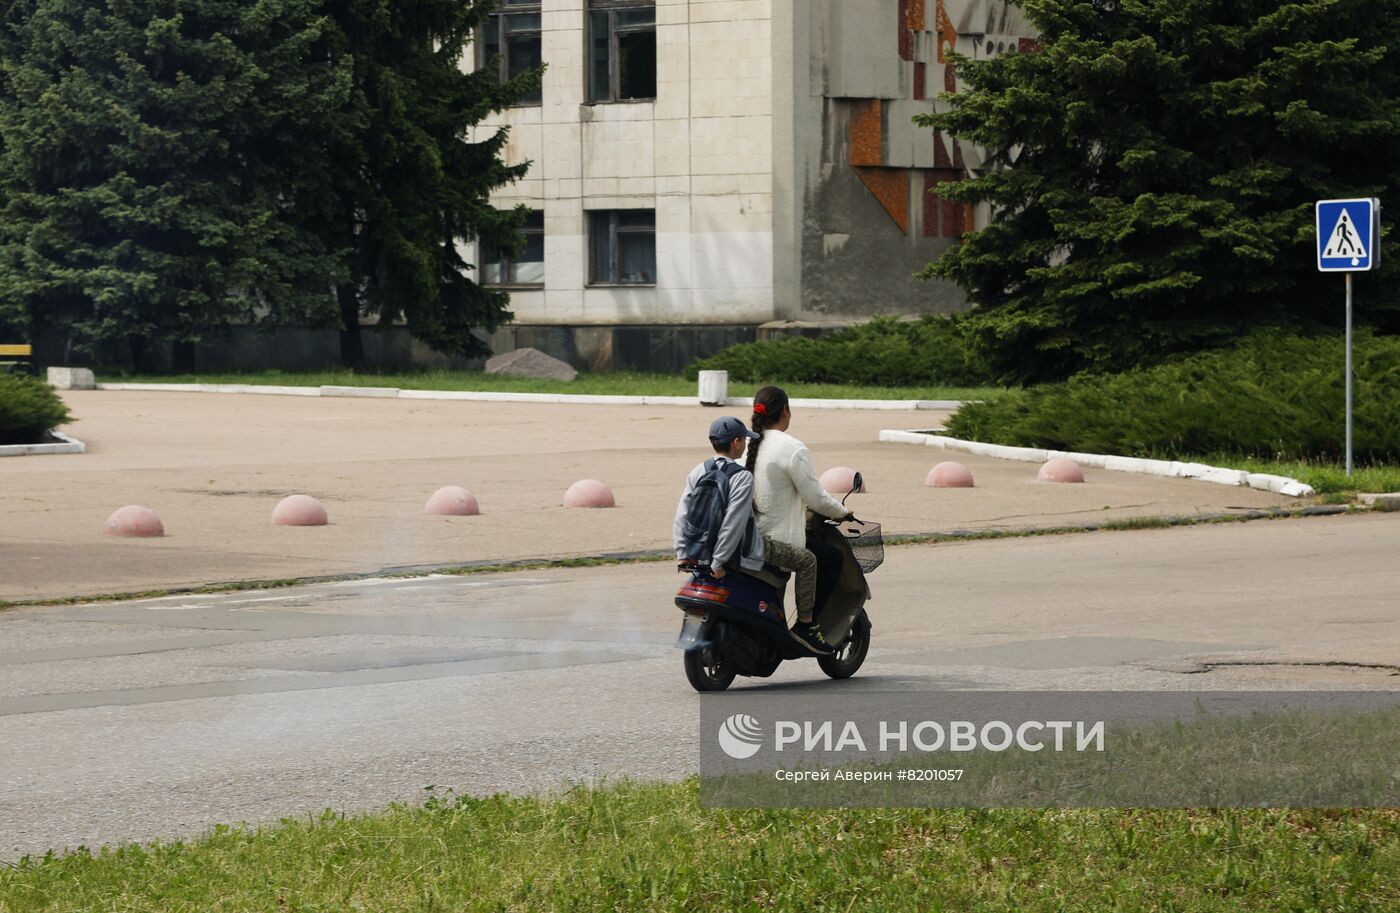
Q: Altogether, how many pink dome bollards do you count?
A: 7